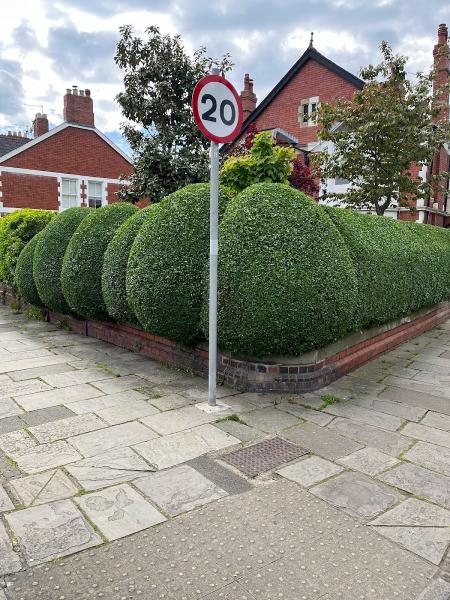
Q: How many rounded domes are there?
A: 6